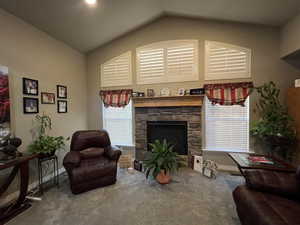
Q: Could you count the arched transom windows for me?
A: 3